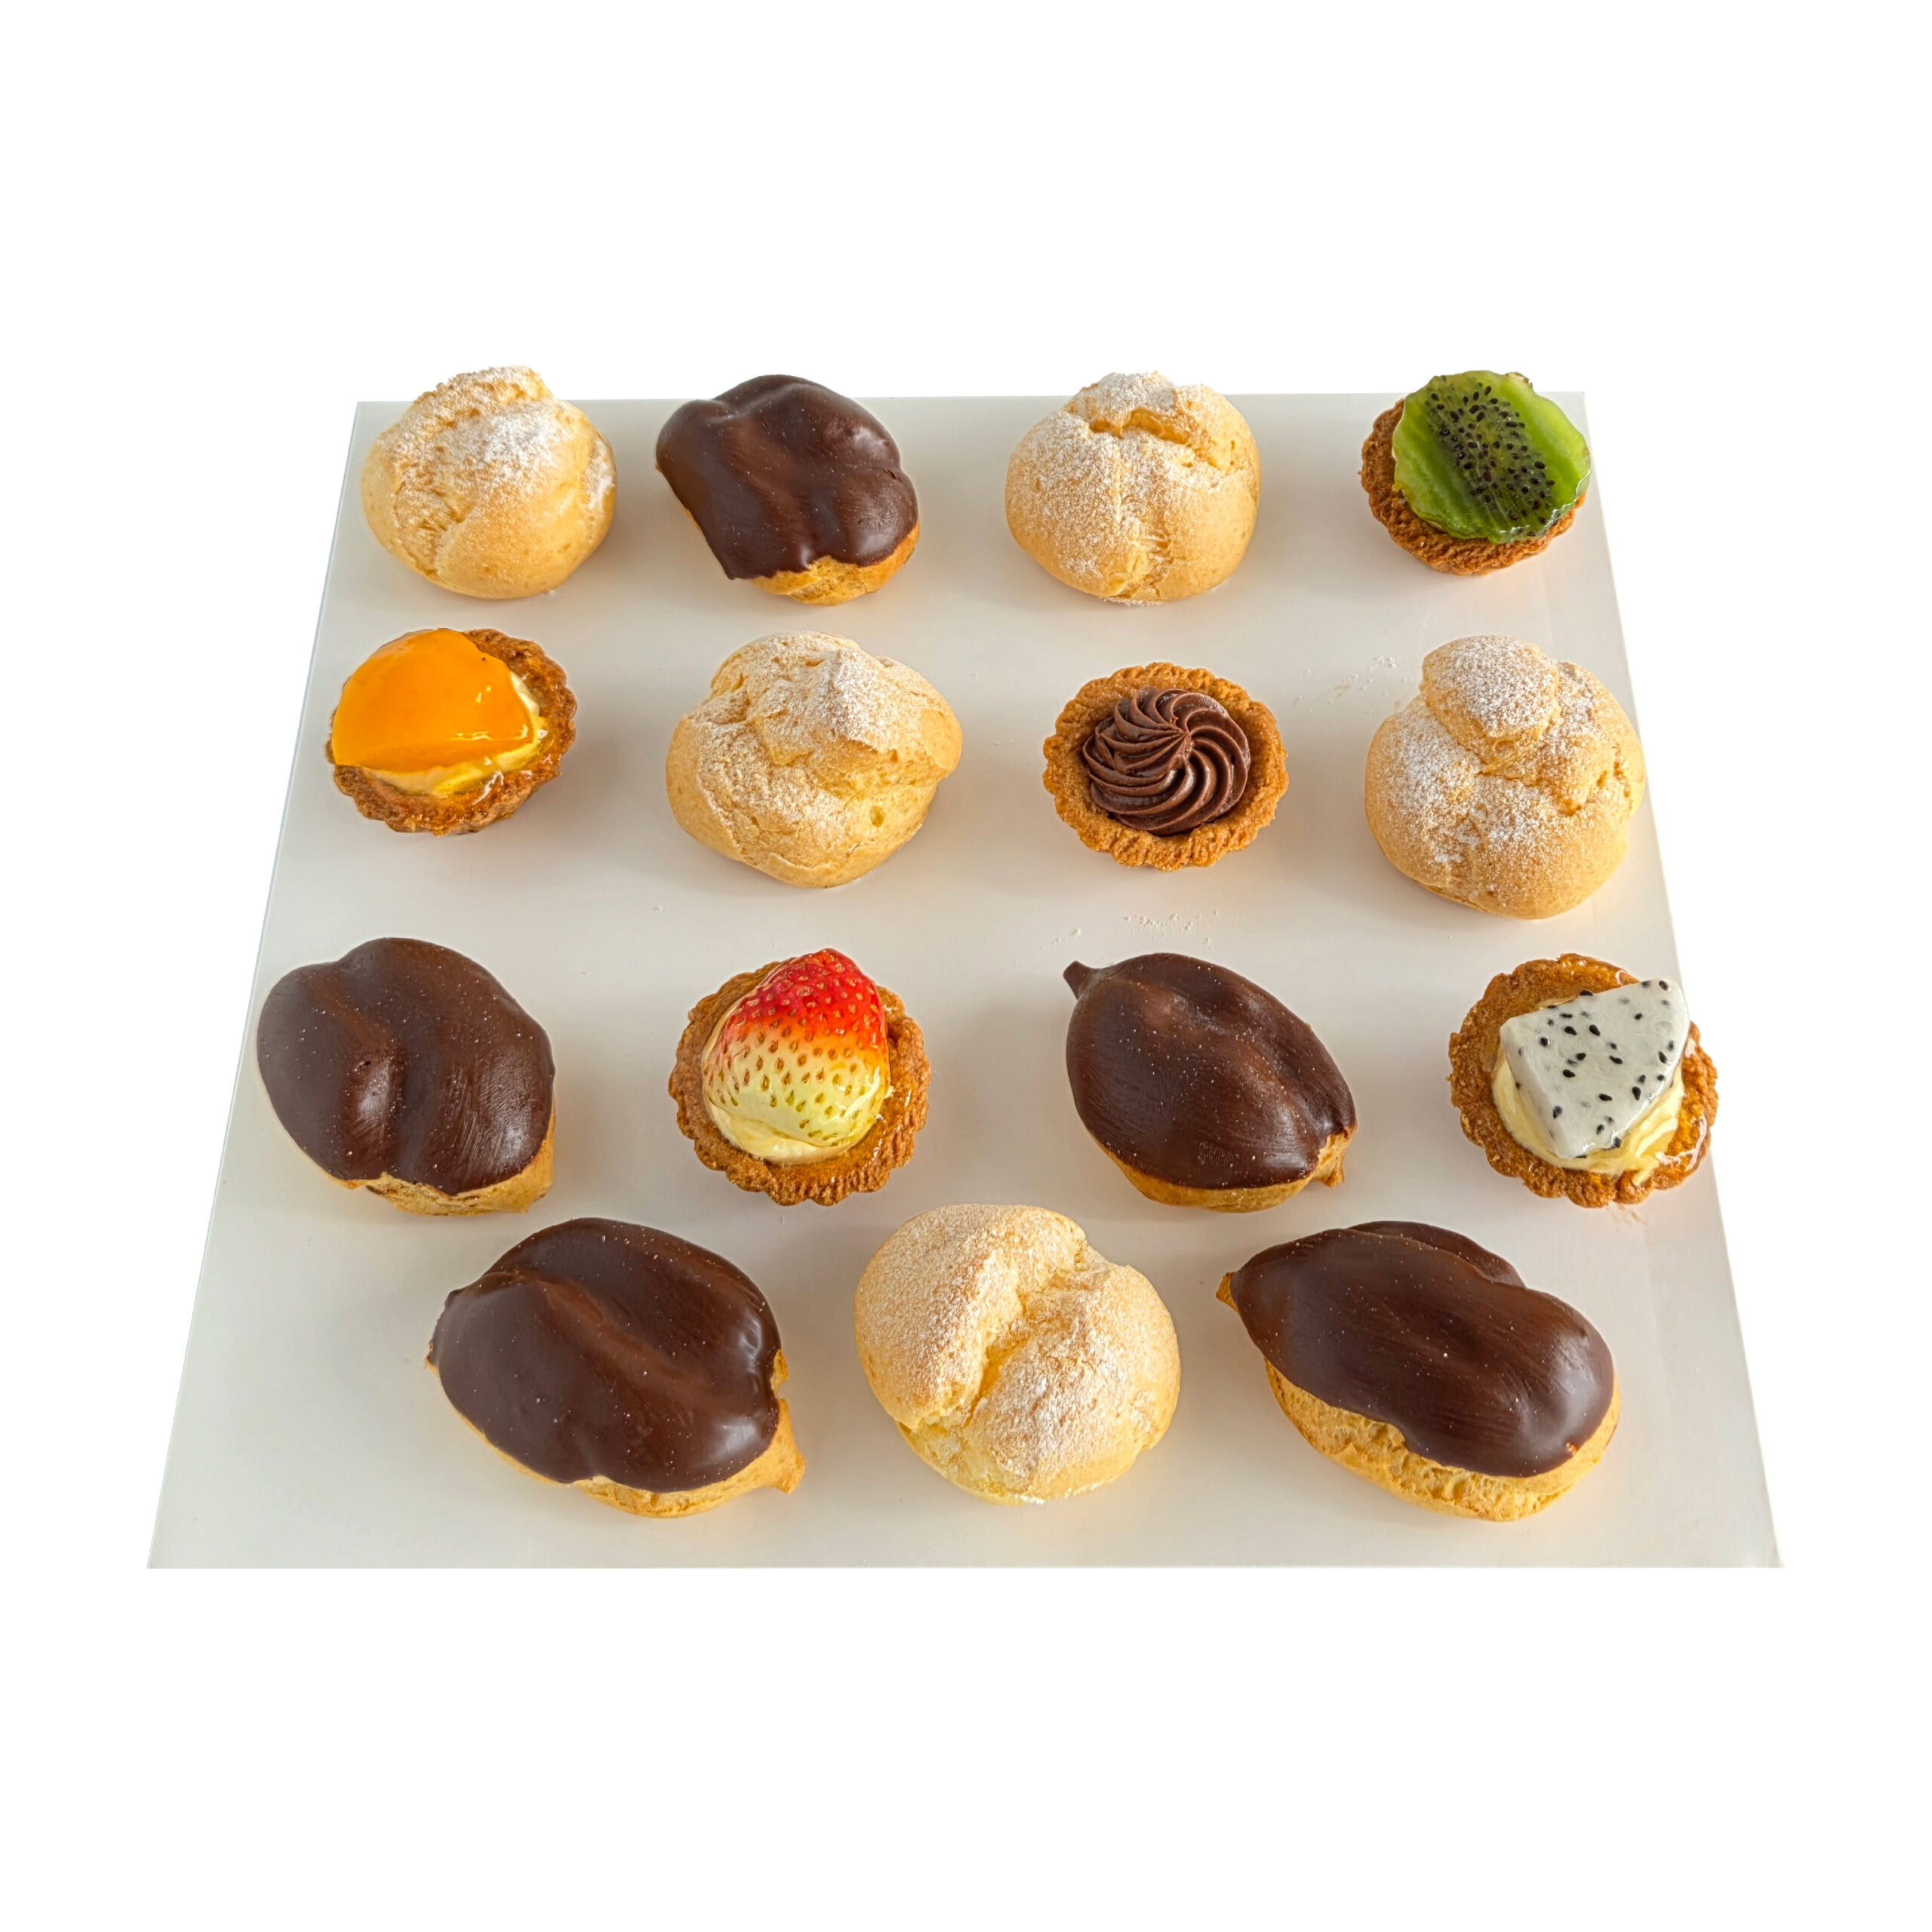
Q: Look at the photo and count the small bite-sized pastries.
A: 15